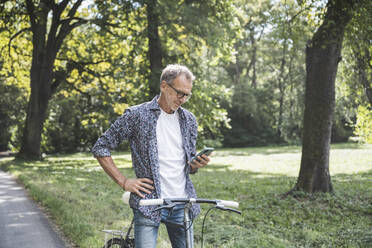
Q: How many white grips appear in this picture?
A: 2